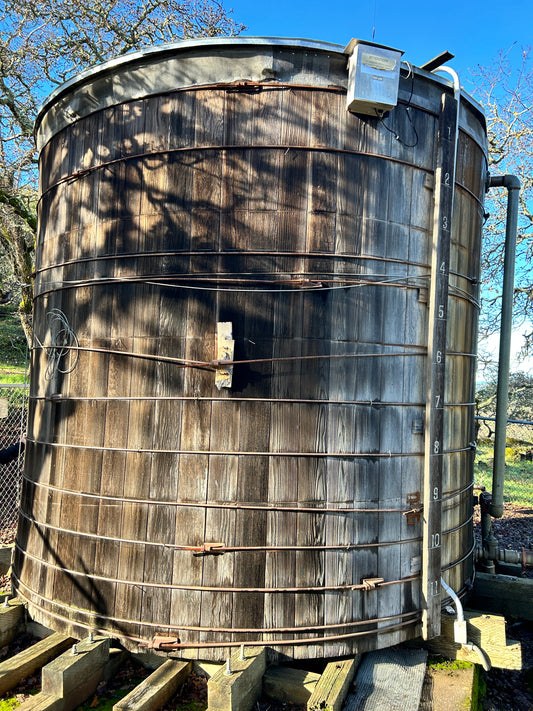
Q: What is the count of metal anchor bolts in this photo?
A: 5